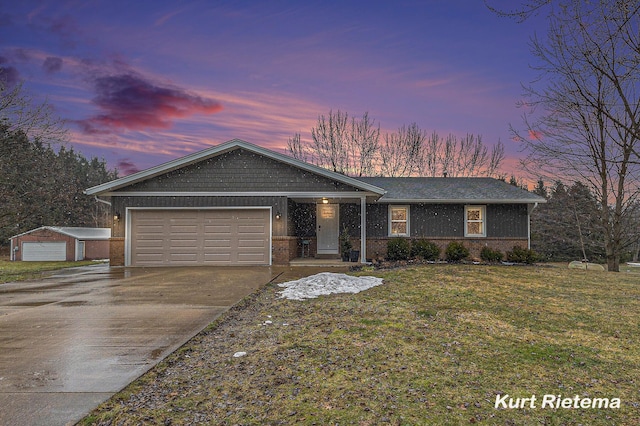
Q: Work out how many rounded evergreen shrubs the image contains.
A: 5